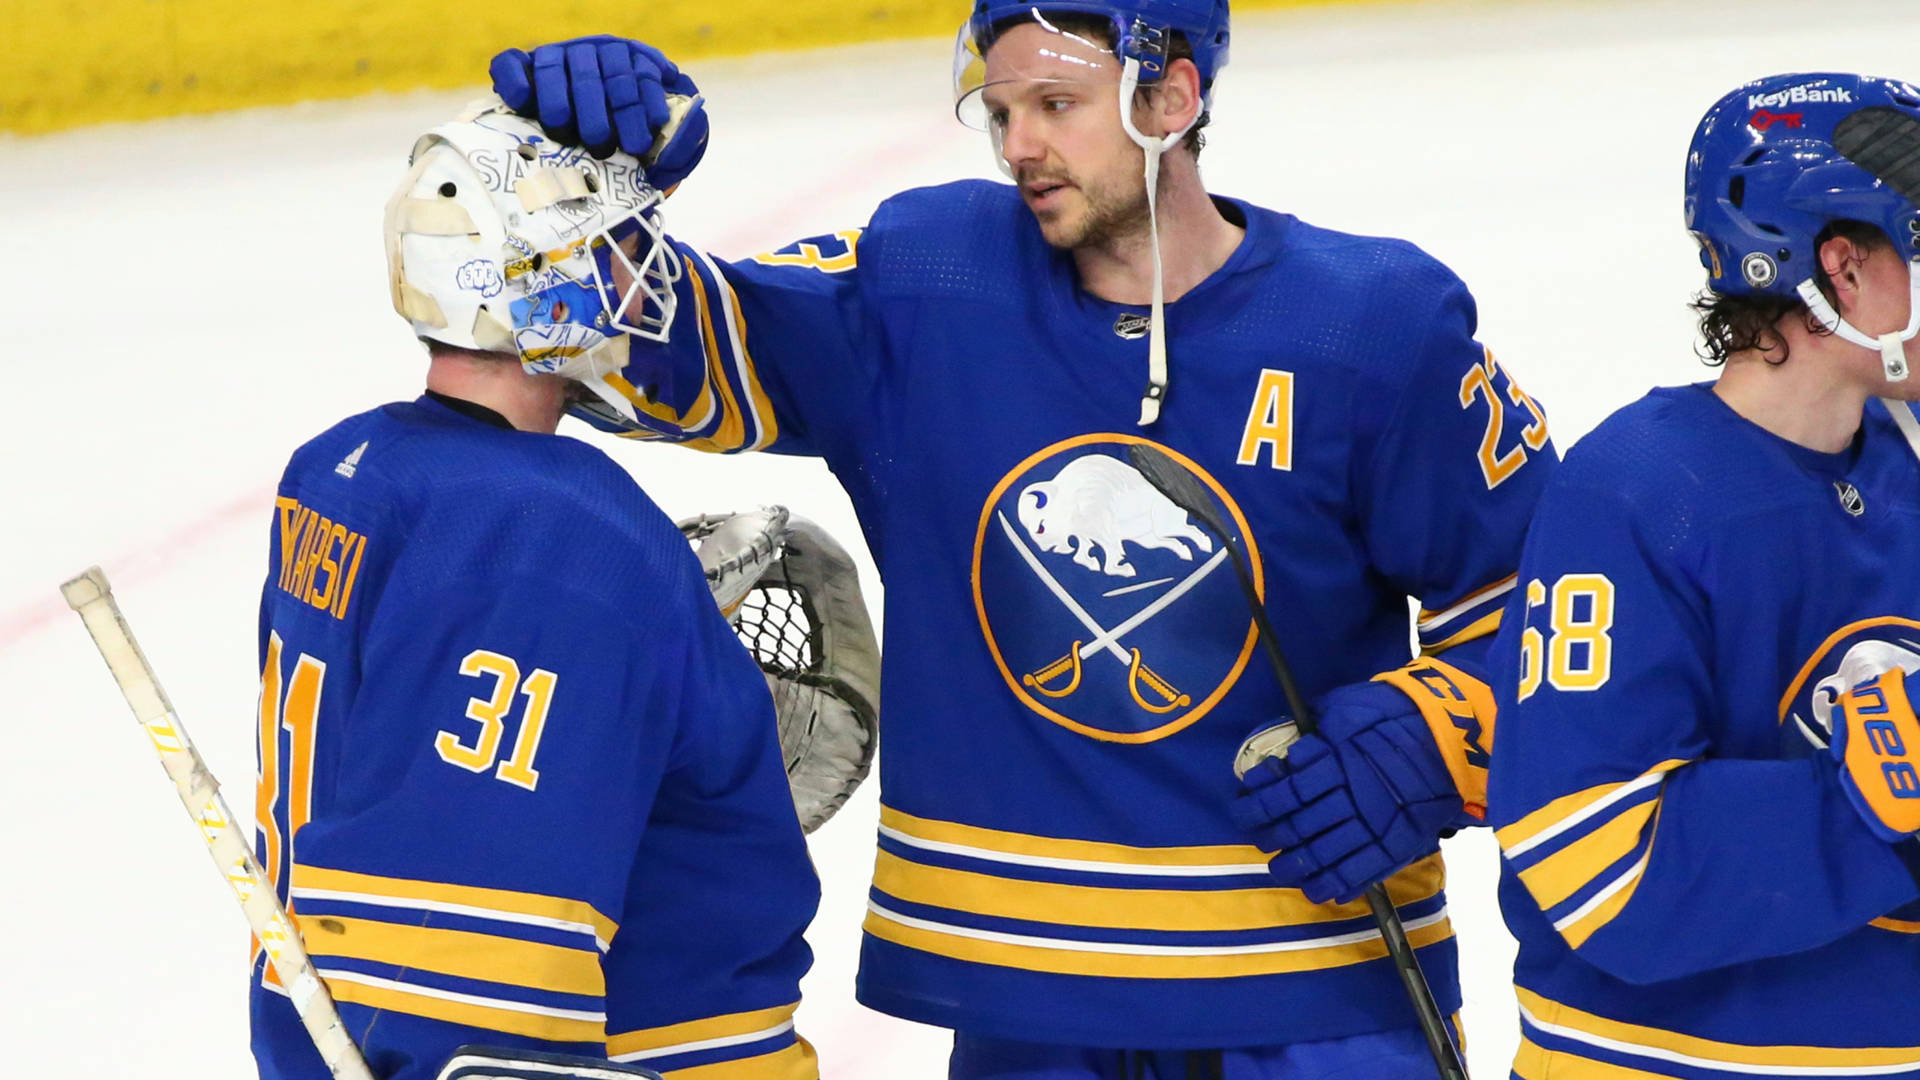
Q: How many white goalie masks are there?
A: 1